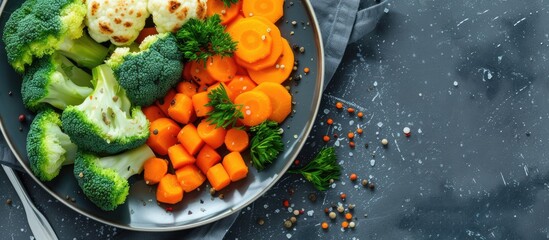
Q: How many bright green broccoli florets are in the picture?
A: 6